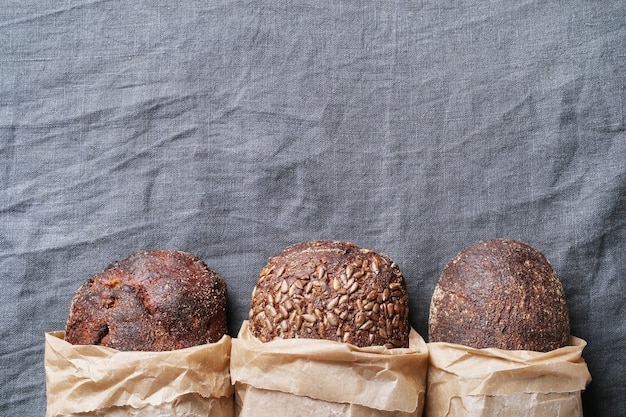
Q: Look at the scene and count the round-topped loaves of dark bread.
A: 3